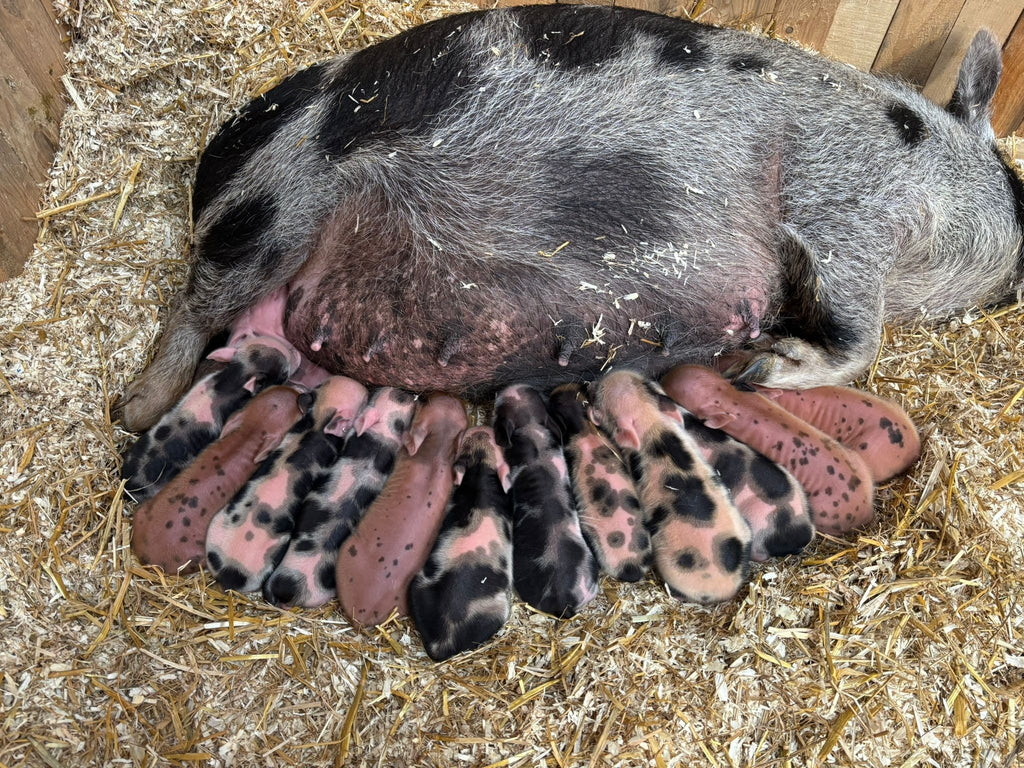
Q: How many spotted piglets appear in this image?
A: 12